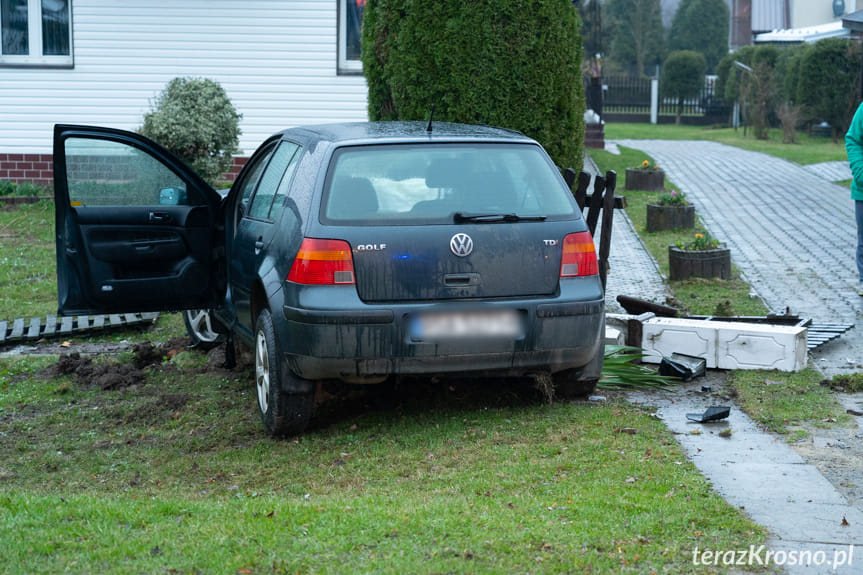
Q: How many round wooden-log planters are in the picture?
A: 3